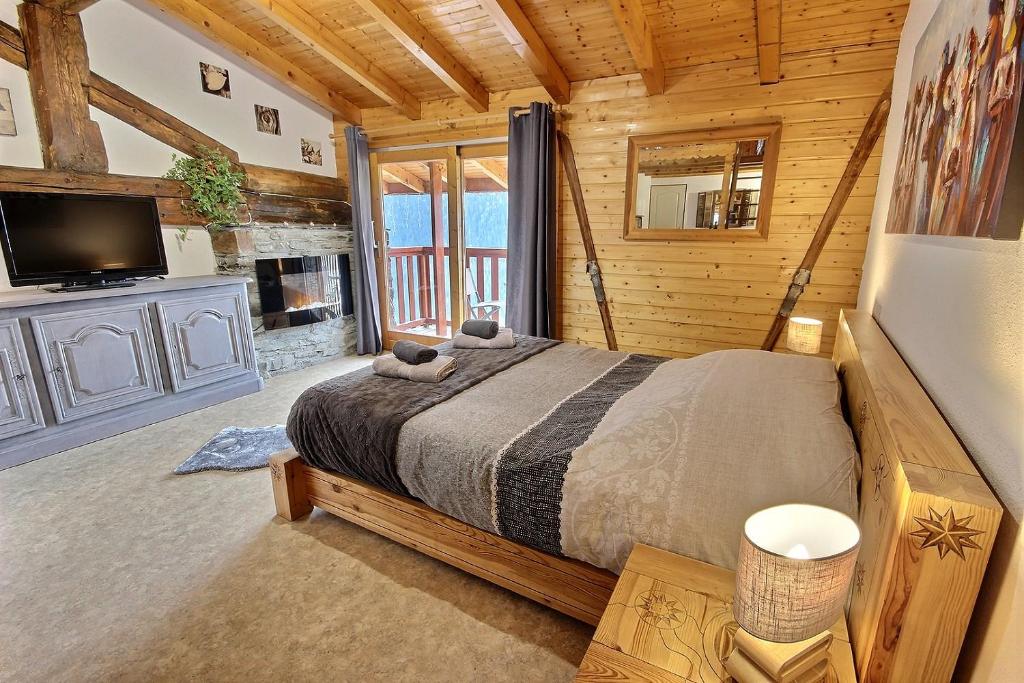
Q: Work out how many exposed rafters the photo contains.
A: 6